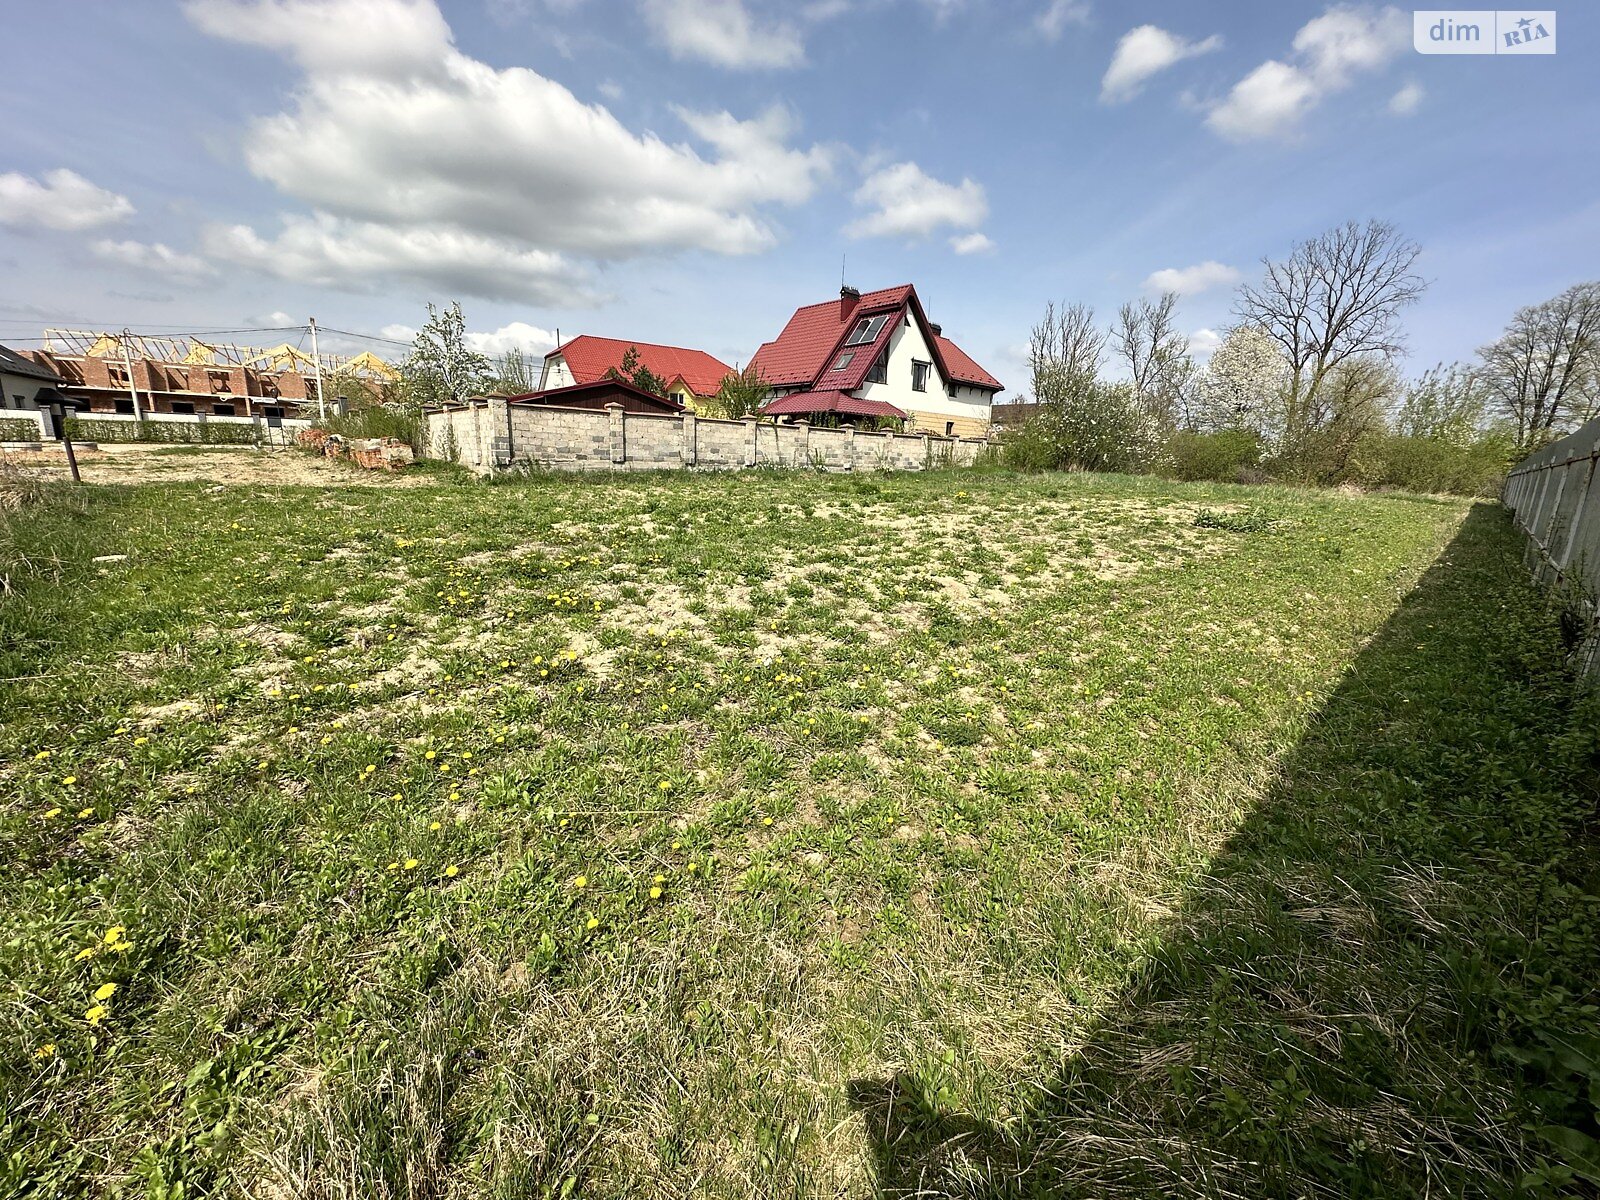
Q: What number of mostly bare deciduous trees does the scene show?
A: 4